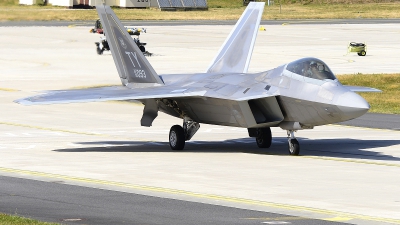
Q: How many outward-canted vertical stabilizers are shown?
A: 2